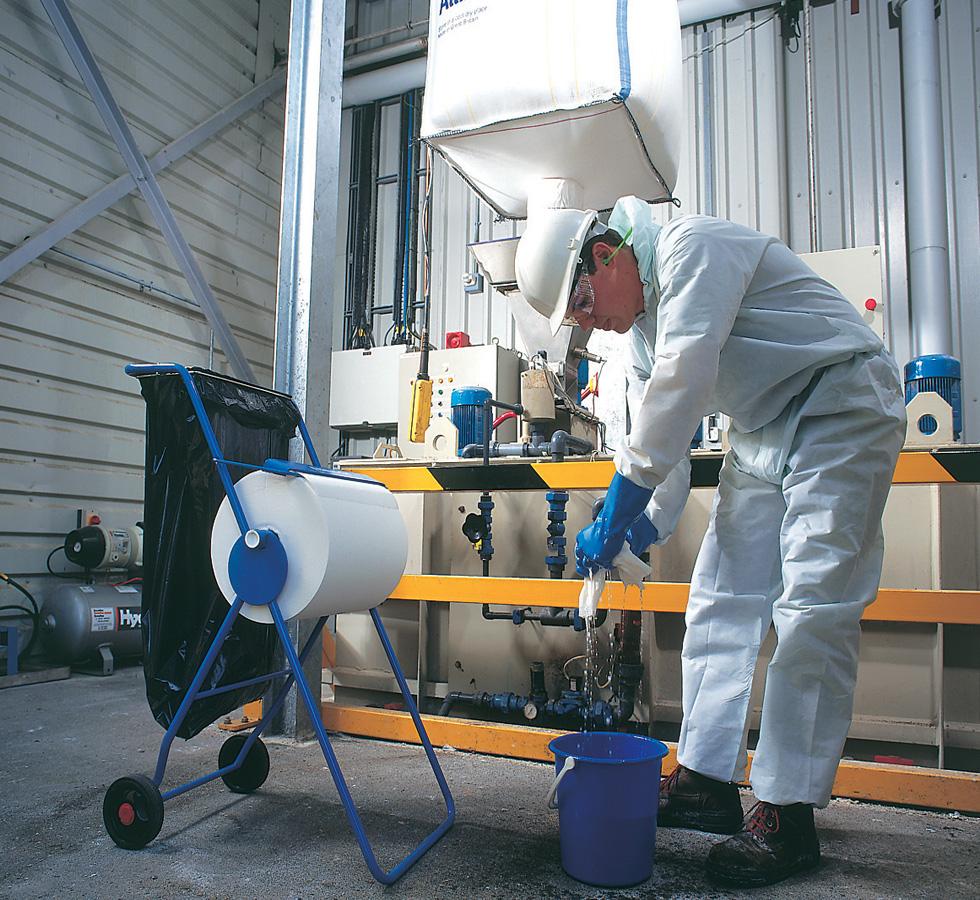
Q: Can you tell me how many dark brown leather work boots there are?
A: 2